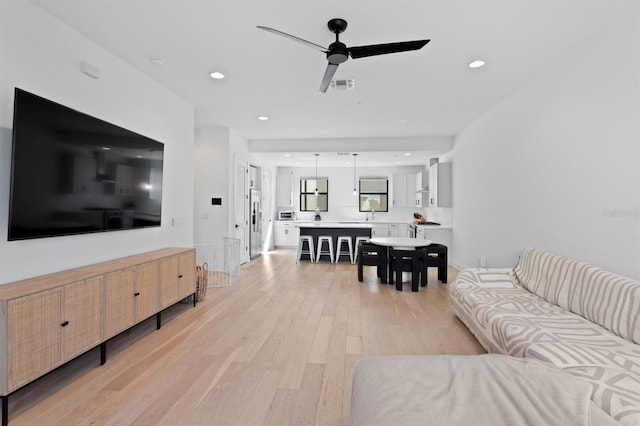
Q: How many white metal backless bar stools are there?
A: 4